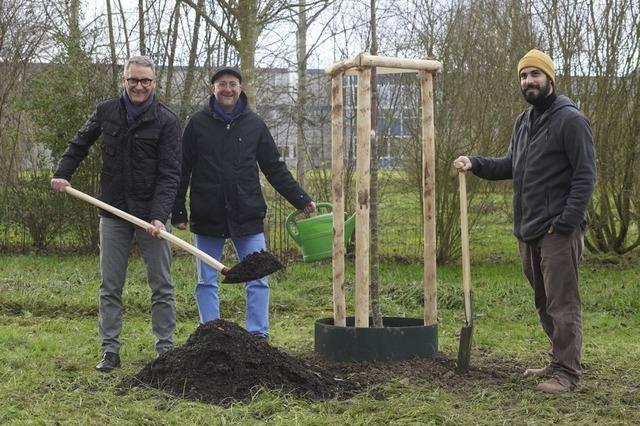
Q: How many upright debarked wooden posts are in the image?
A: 3